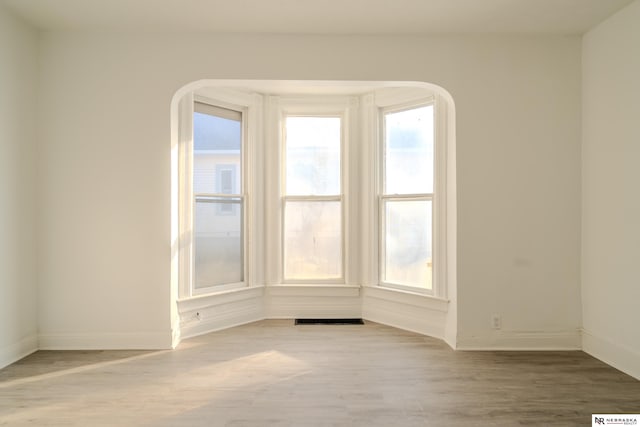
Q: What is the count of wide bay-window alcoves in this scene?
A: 1